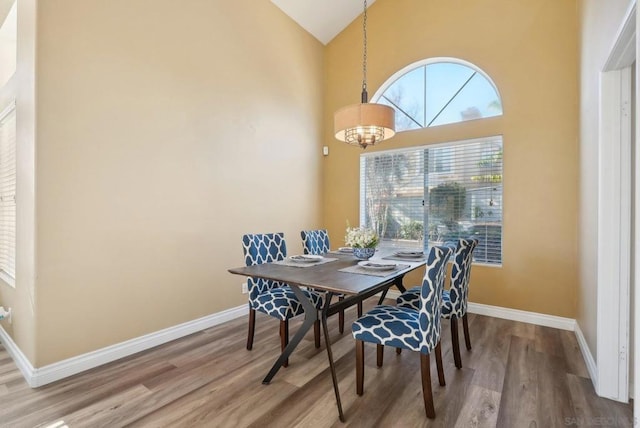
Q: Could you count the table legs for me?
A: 4